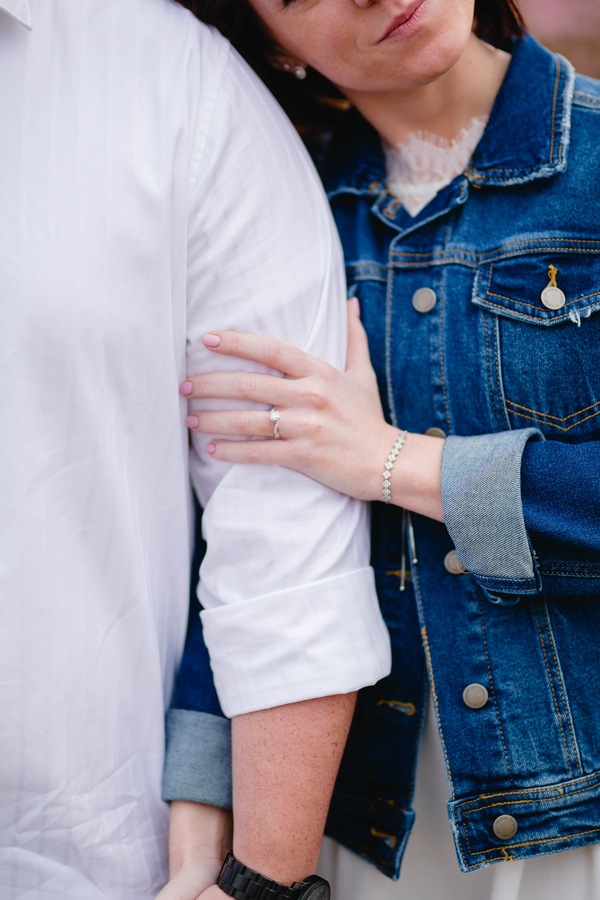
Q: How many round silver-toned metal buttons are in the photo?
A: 6